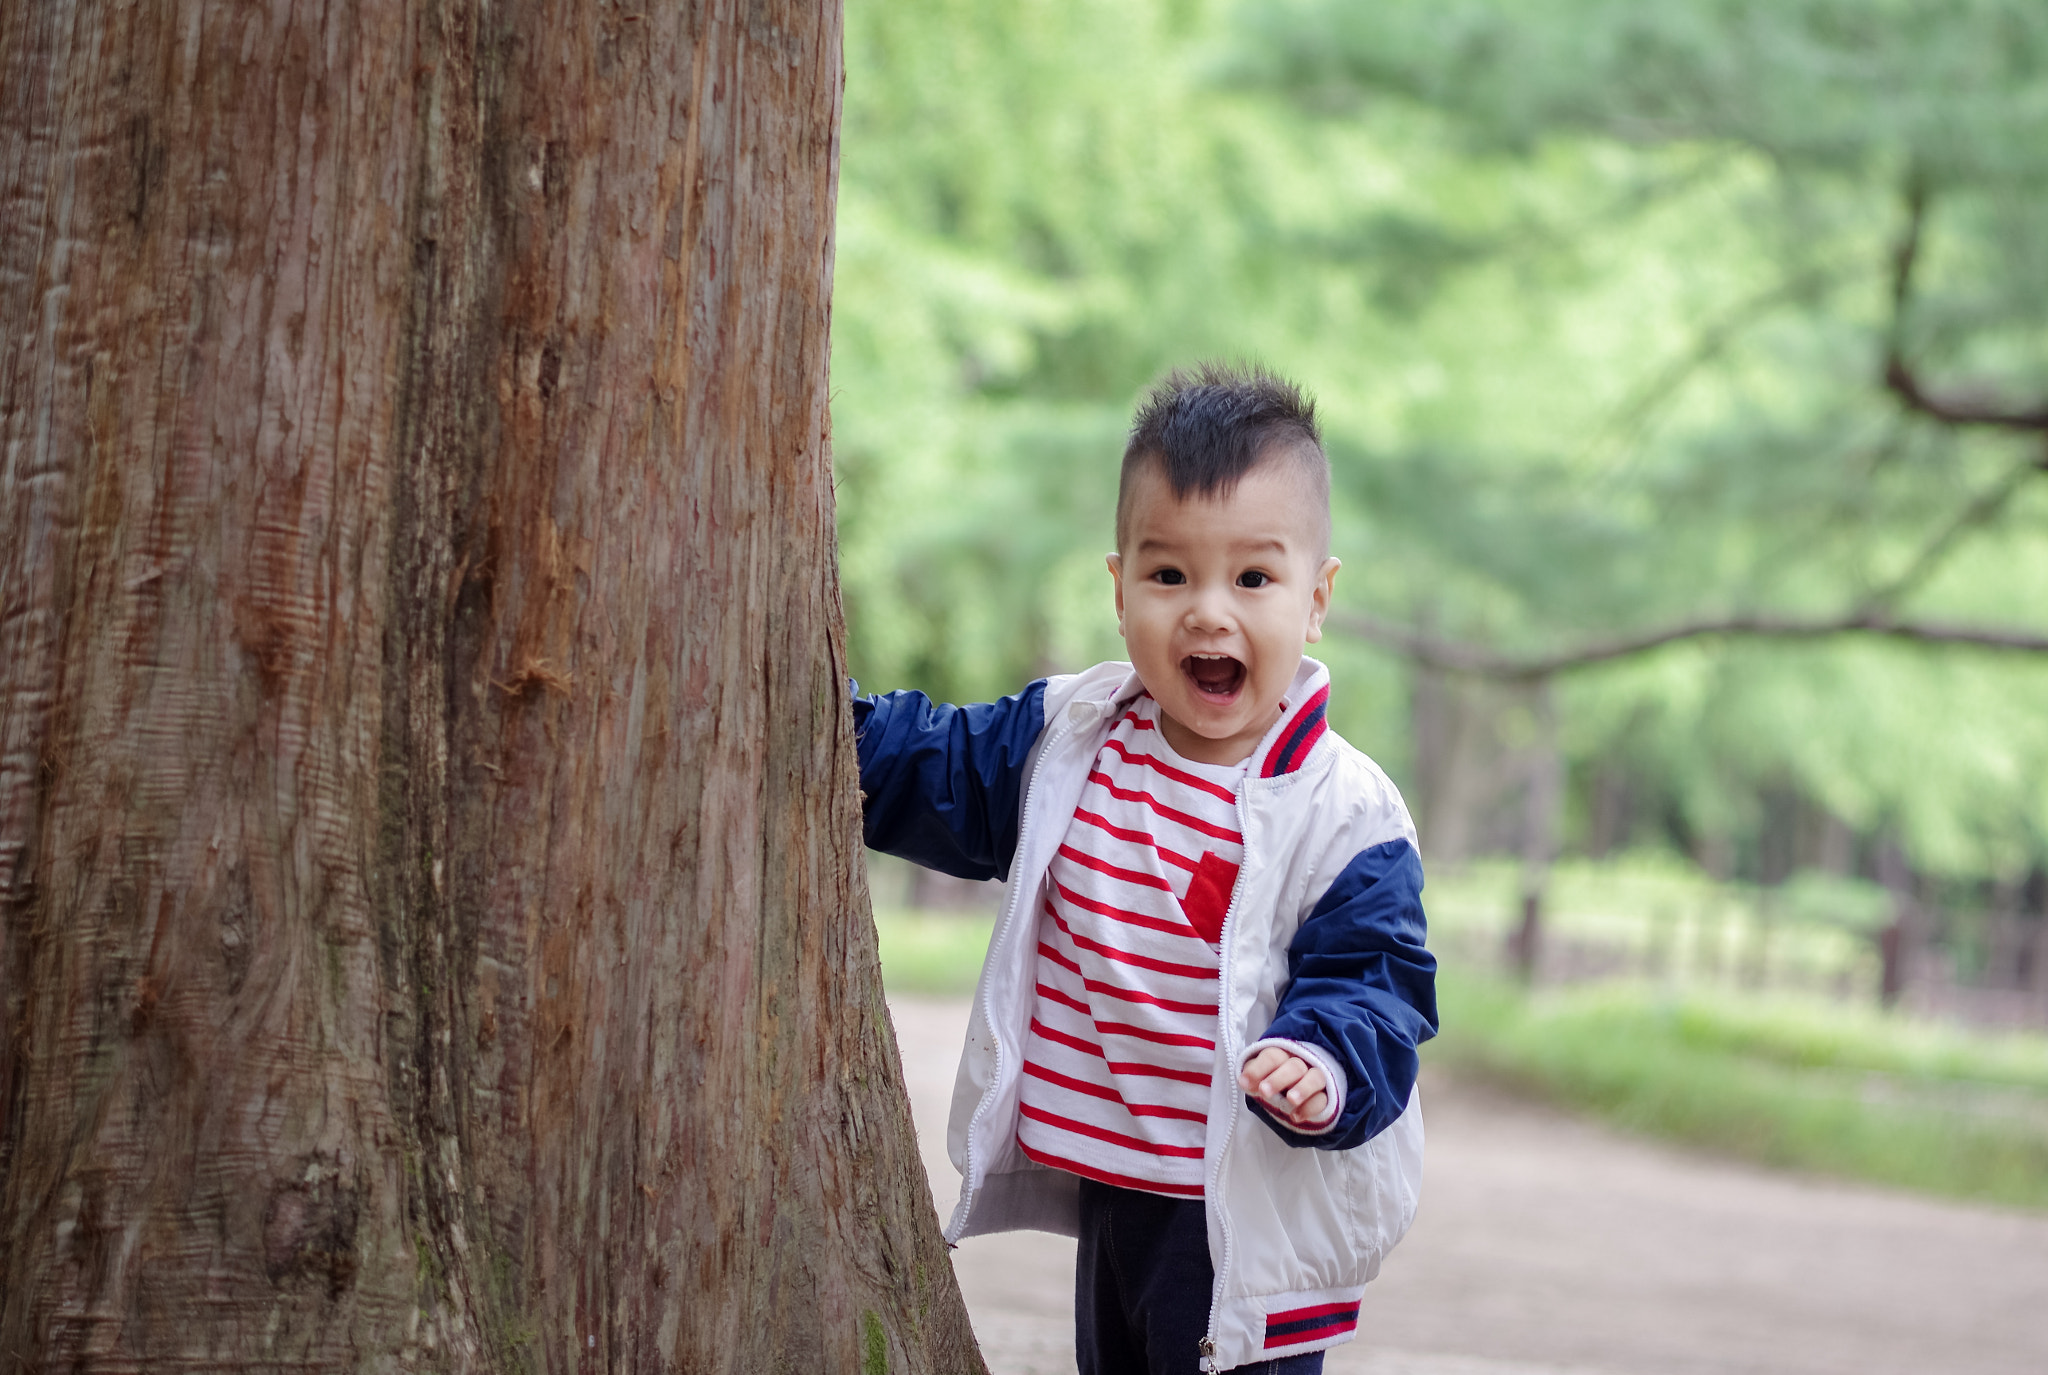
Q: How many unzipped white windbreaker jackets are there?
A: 1